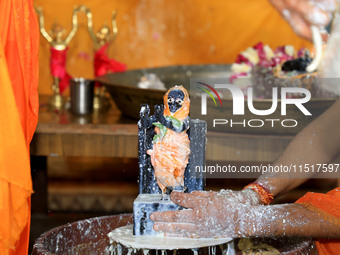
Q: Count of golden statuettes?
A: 2